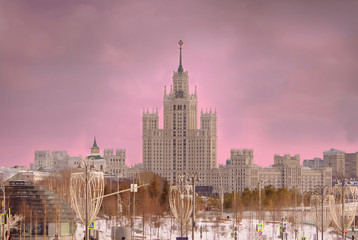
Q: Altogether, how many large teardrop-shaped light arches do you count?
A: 4